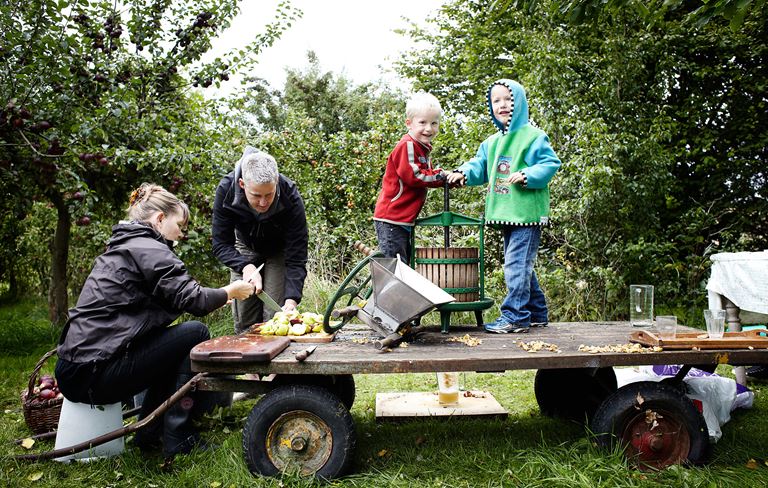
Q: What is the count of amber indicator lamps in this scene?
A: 0